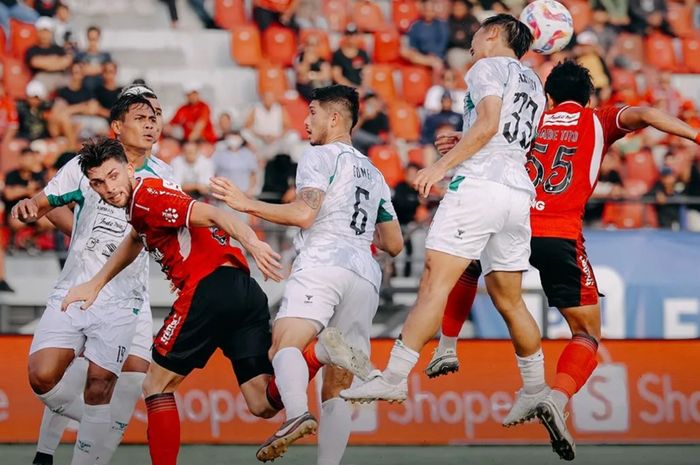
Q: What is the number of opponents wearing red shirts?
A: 2